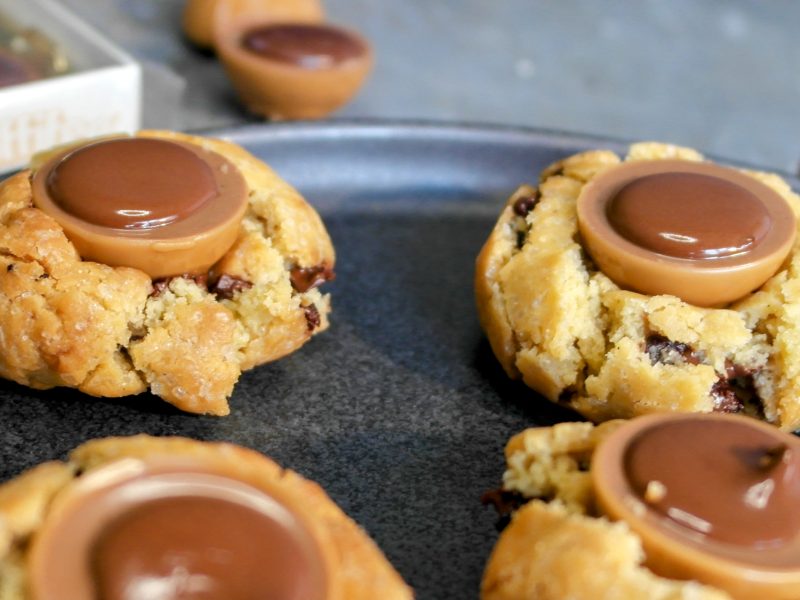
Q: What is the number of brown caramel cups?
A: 6